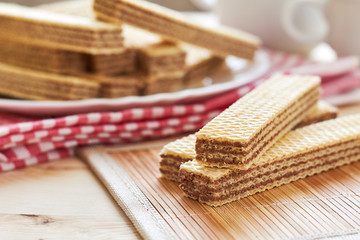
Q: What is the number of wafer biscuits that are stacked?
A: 3